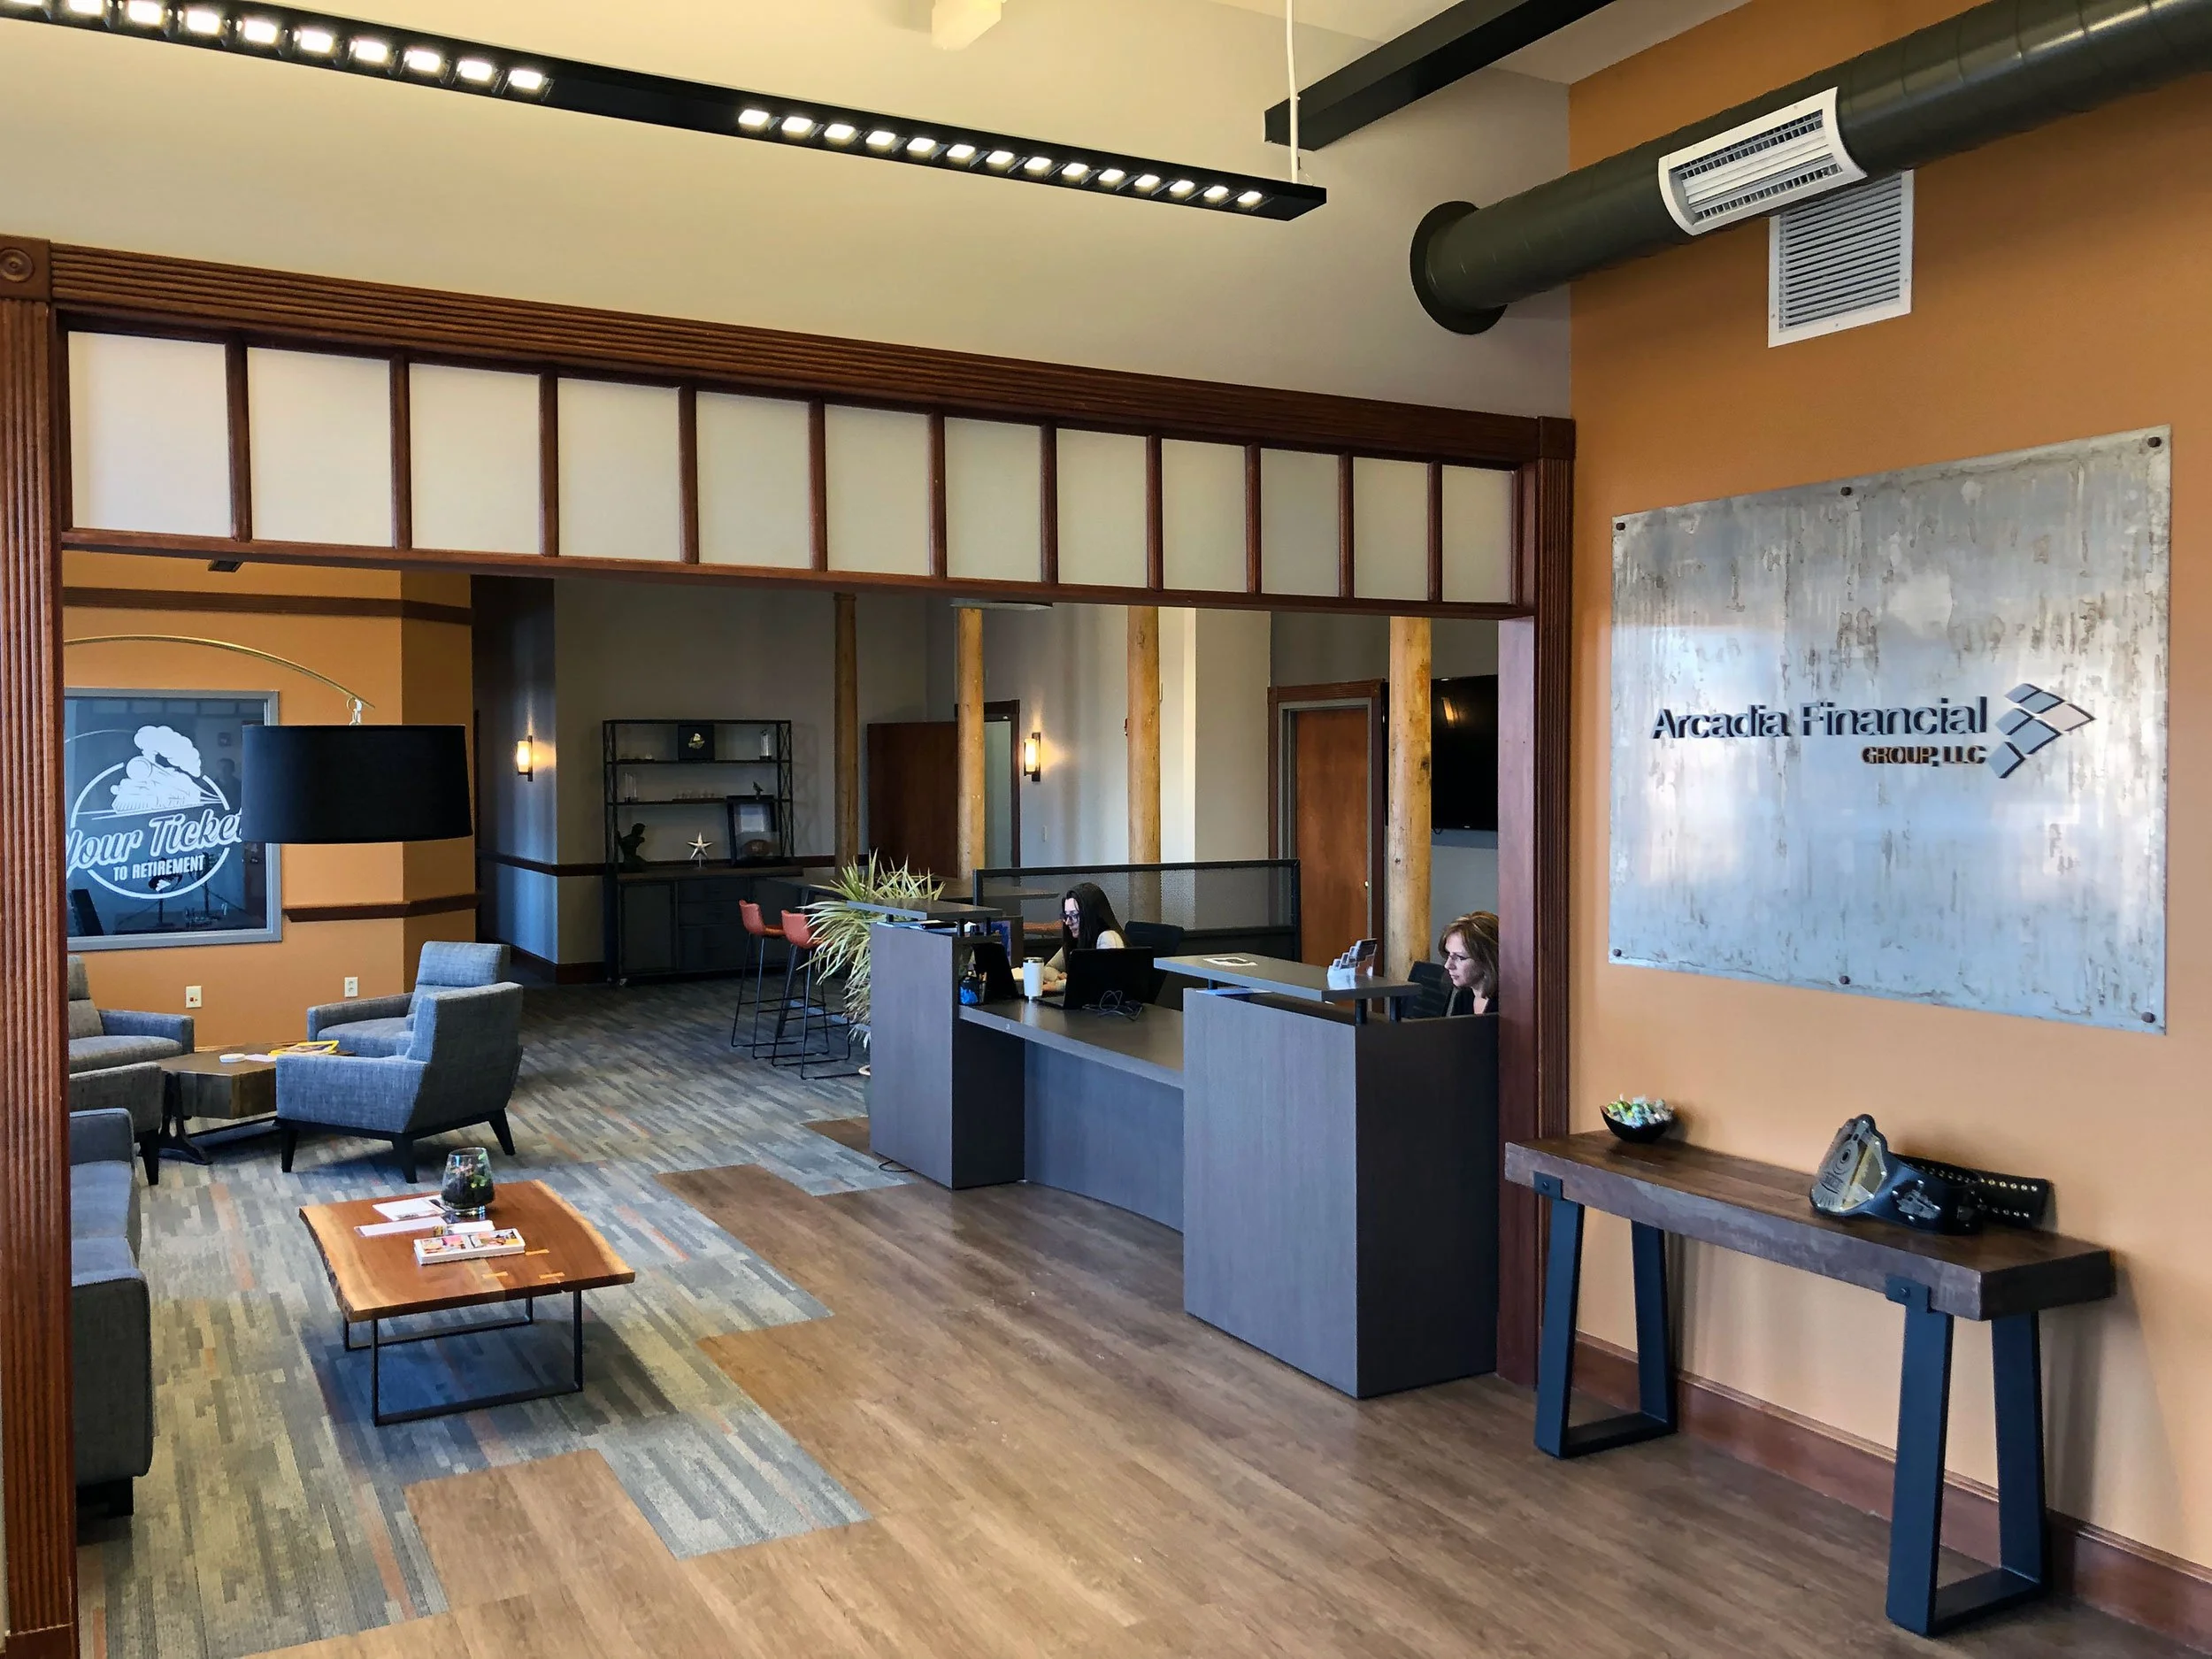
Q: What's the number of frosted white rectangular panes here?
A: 12